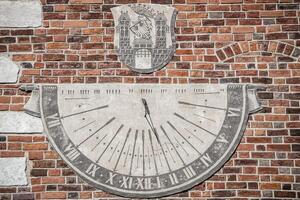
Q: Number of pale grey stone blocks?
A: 4